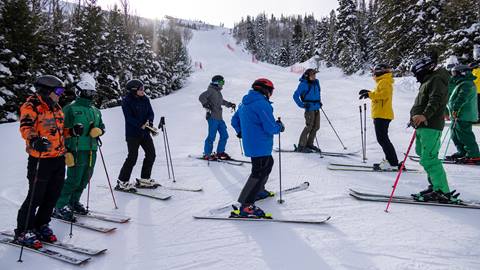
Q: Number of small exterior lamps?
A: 0